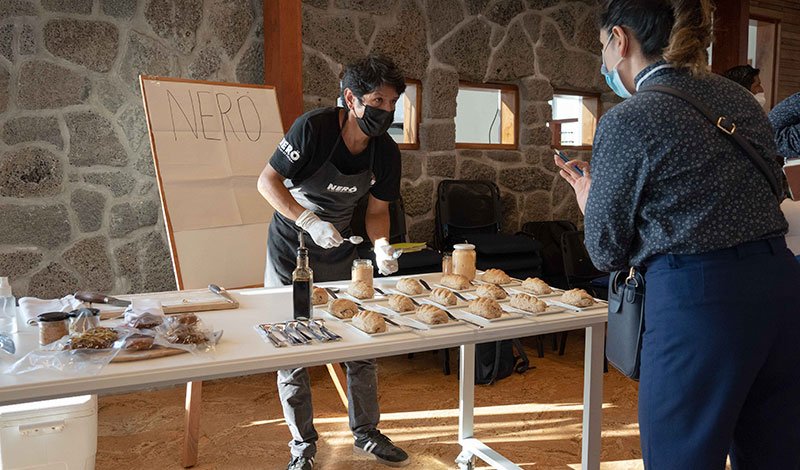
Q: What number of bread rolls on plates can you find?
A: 15